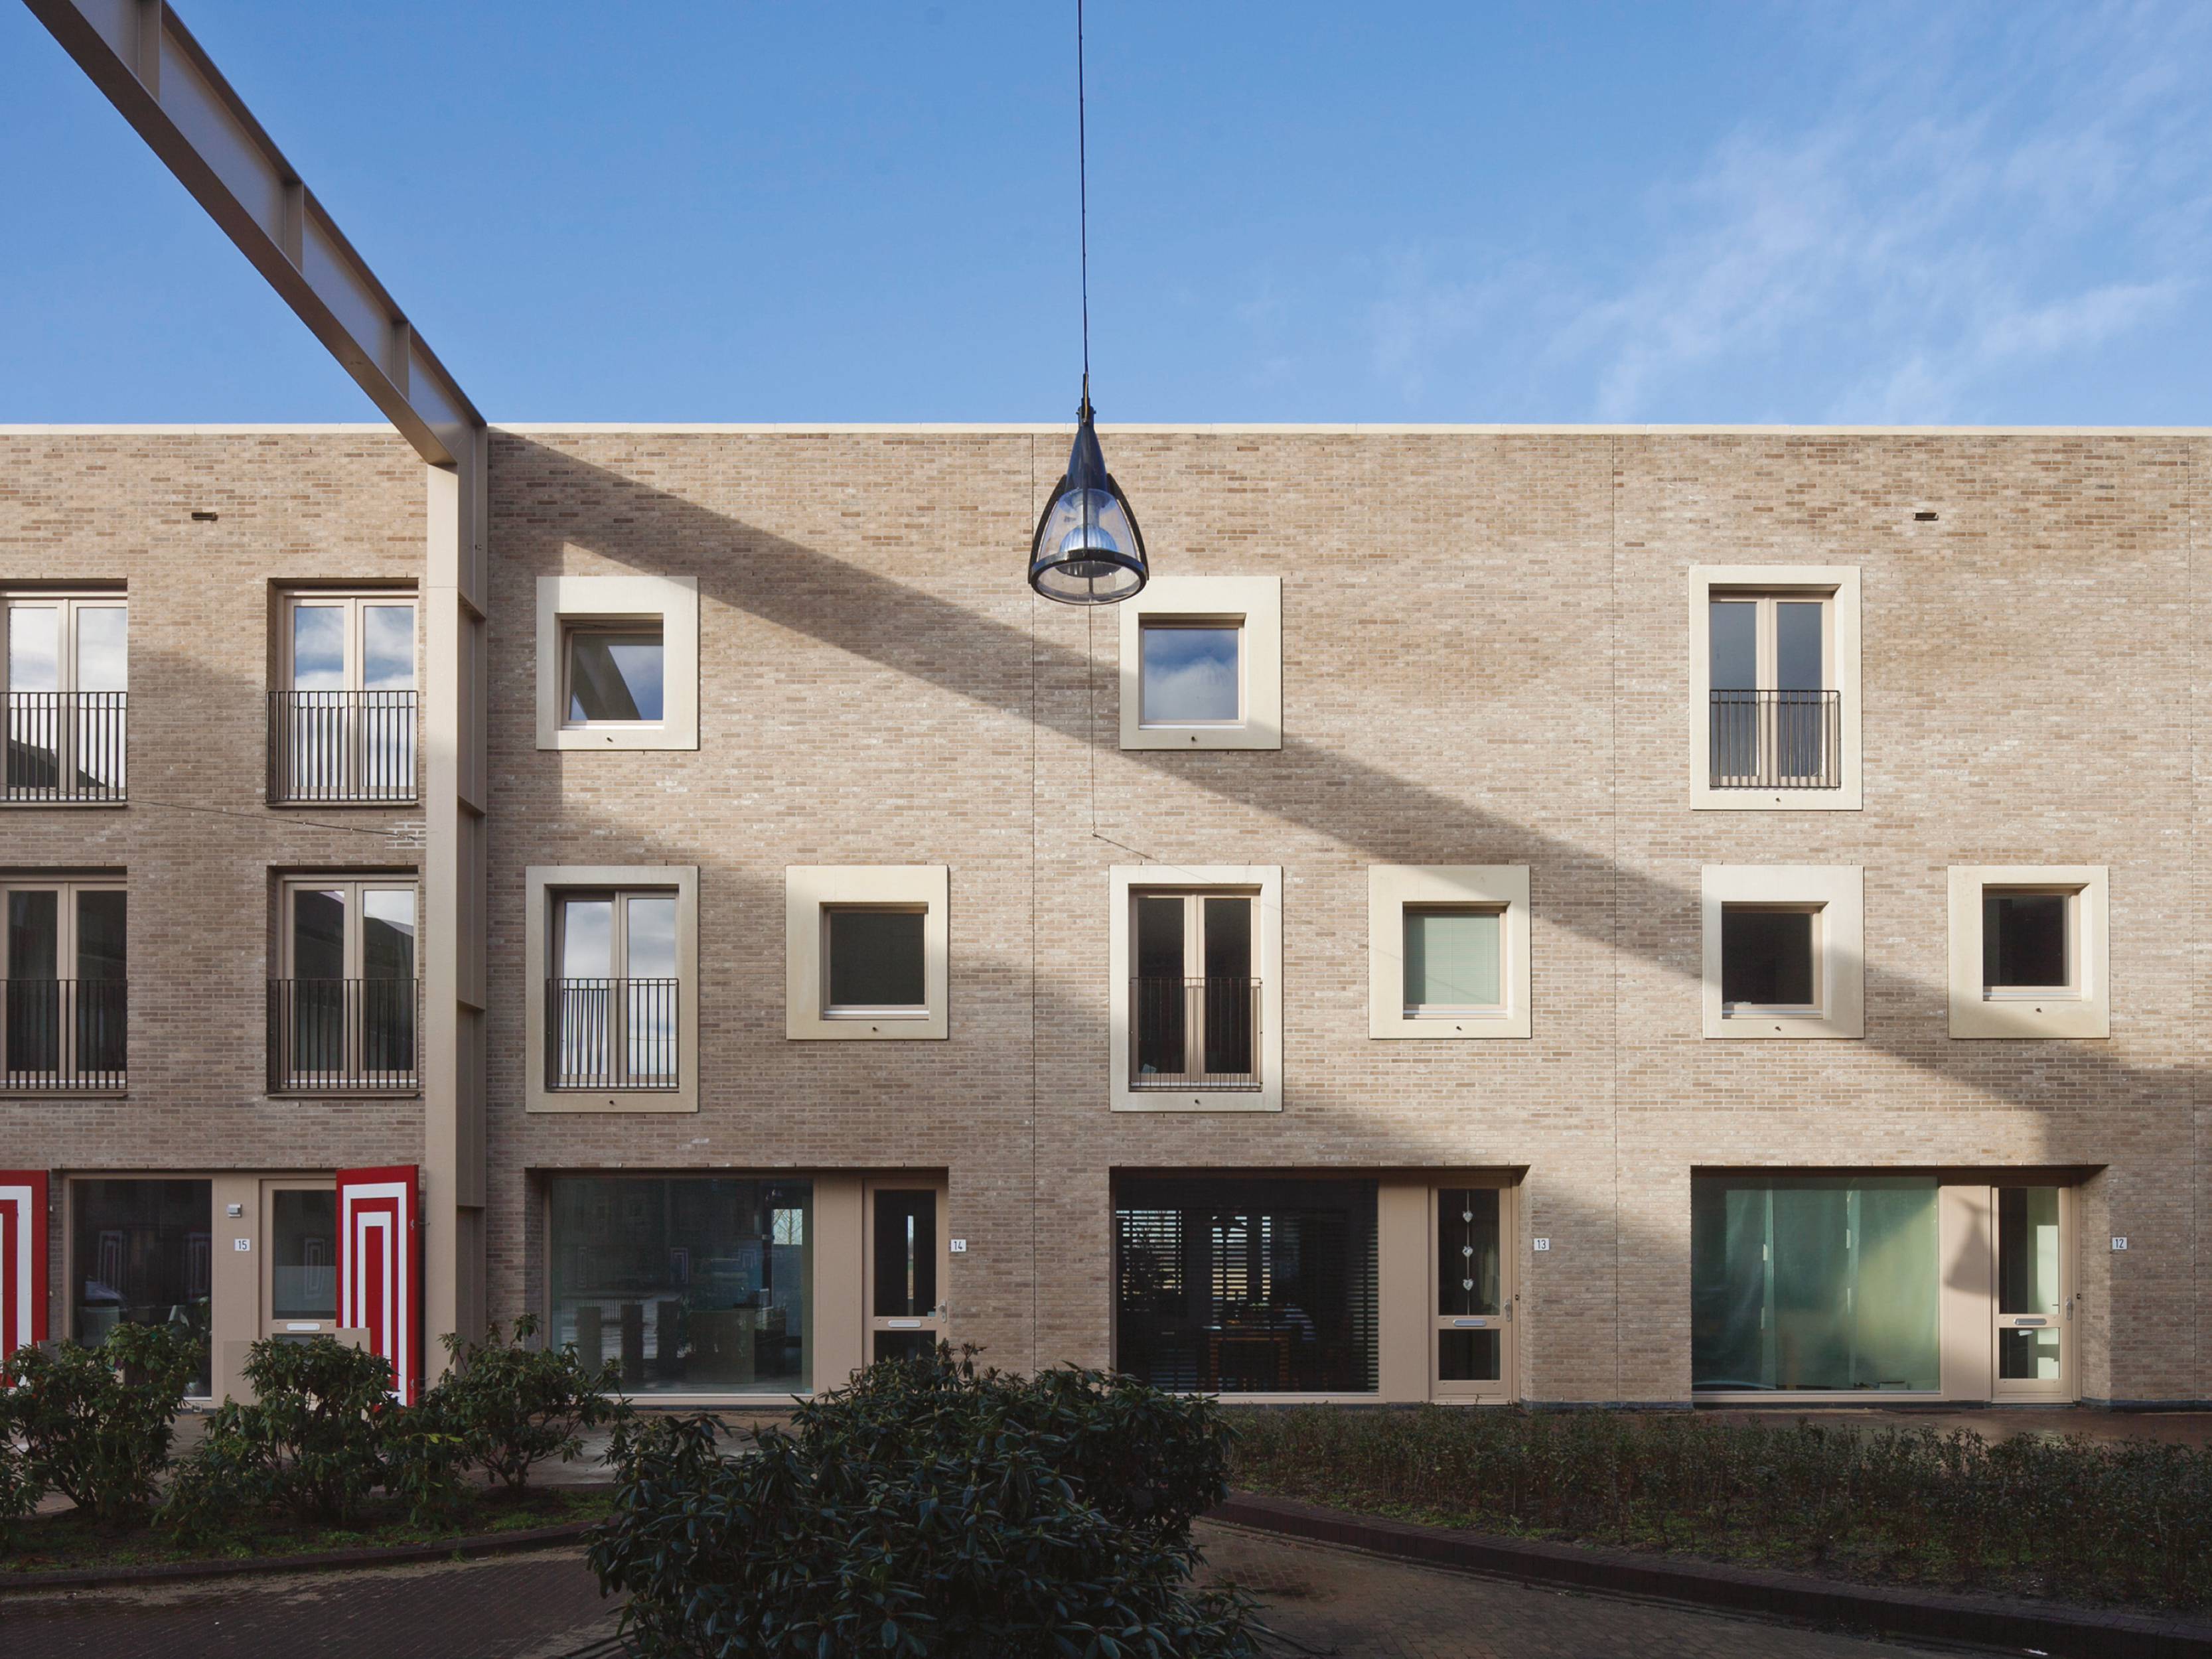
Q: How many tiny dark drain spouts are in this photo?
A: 9